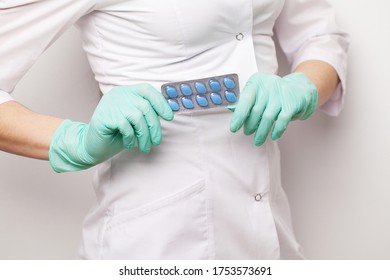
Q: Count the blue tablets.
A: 10